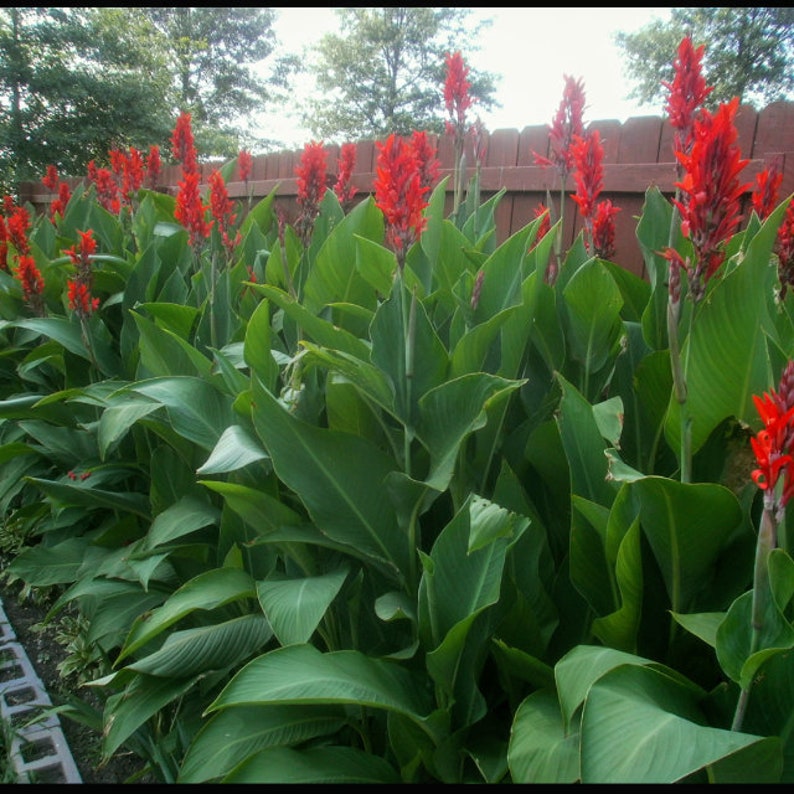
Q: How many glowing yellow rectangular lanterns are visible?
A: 0